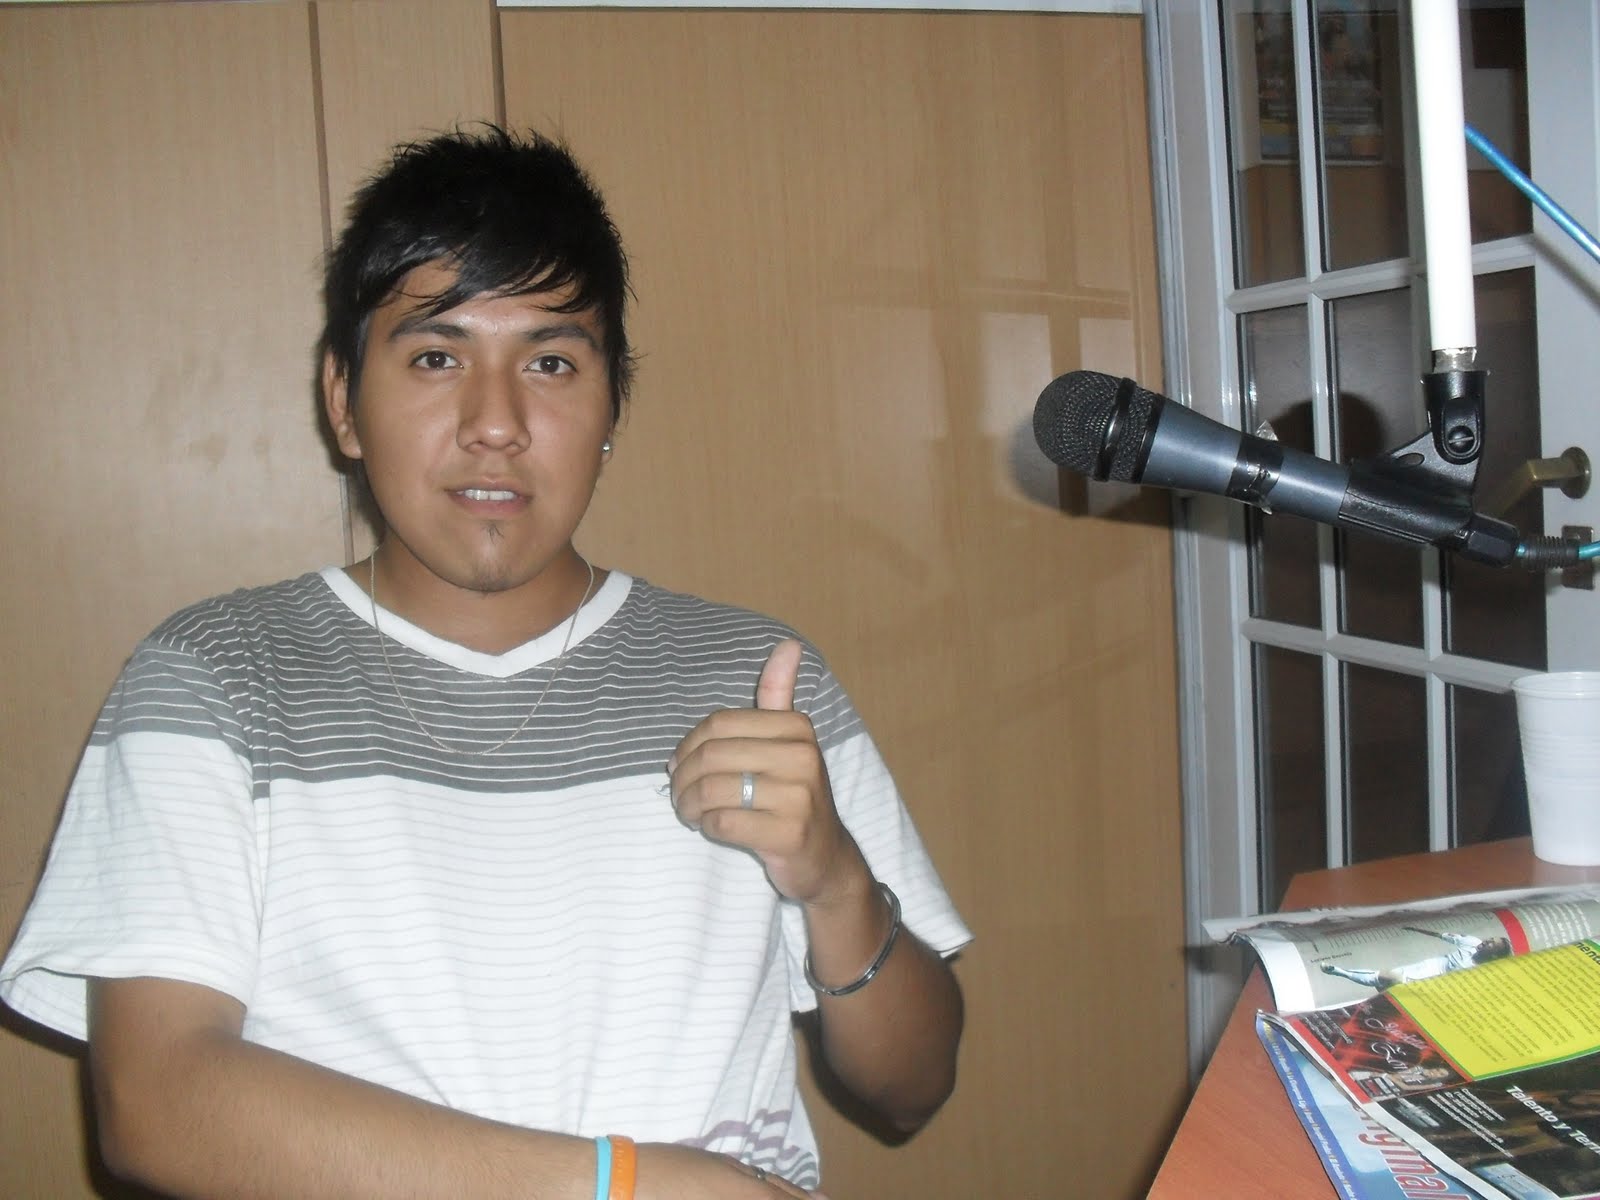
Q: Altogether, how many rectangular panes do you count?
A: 9